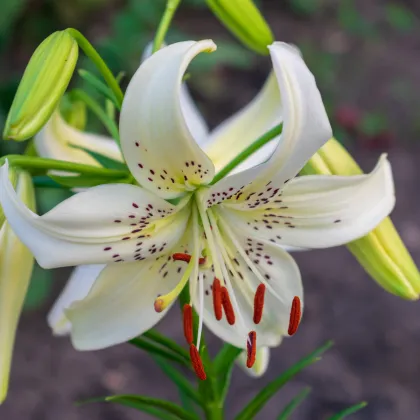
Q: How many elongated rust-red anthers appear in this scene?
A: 8